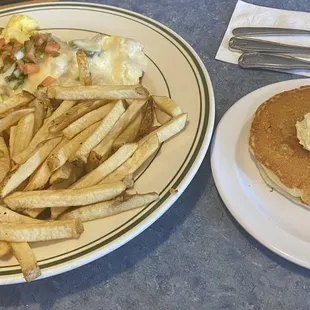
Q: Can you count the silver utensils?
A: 3